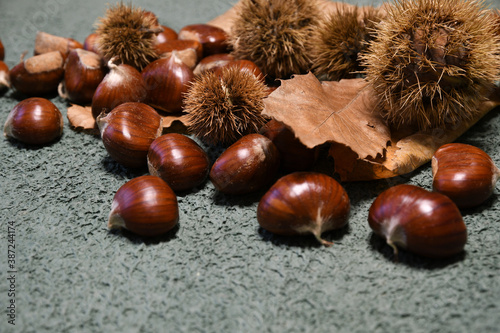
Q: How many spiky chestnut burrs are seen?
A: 5